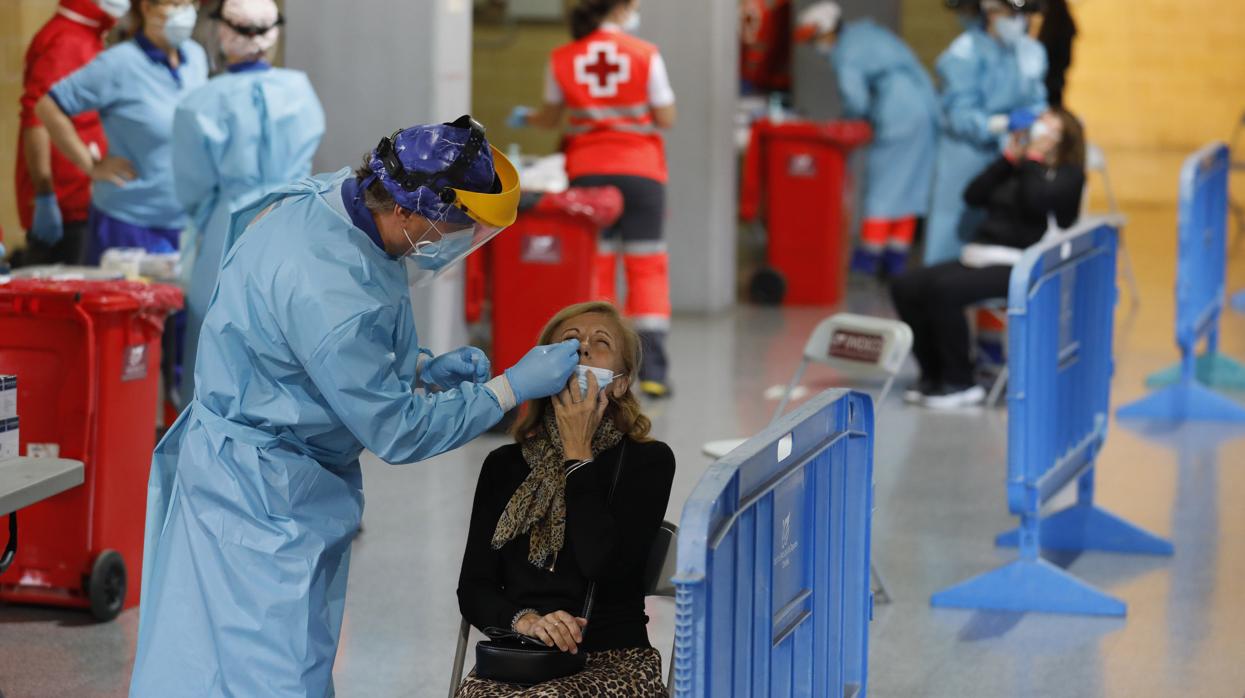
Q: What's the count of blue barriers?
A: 3